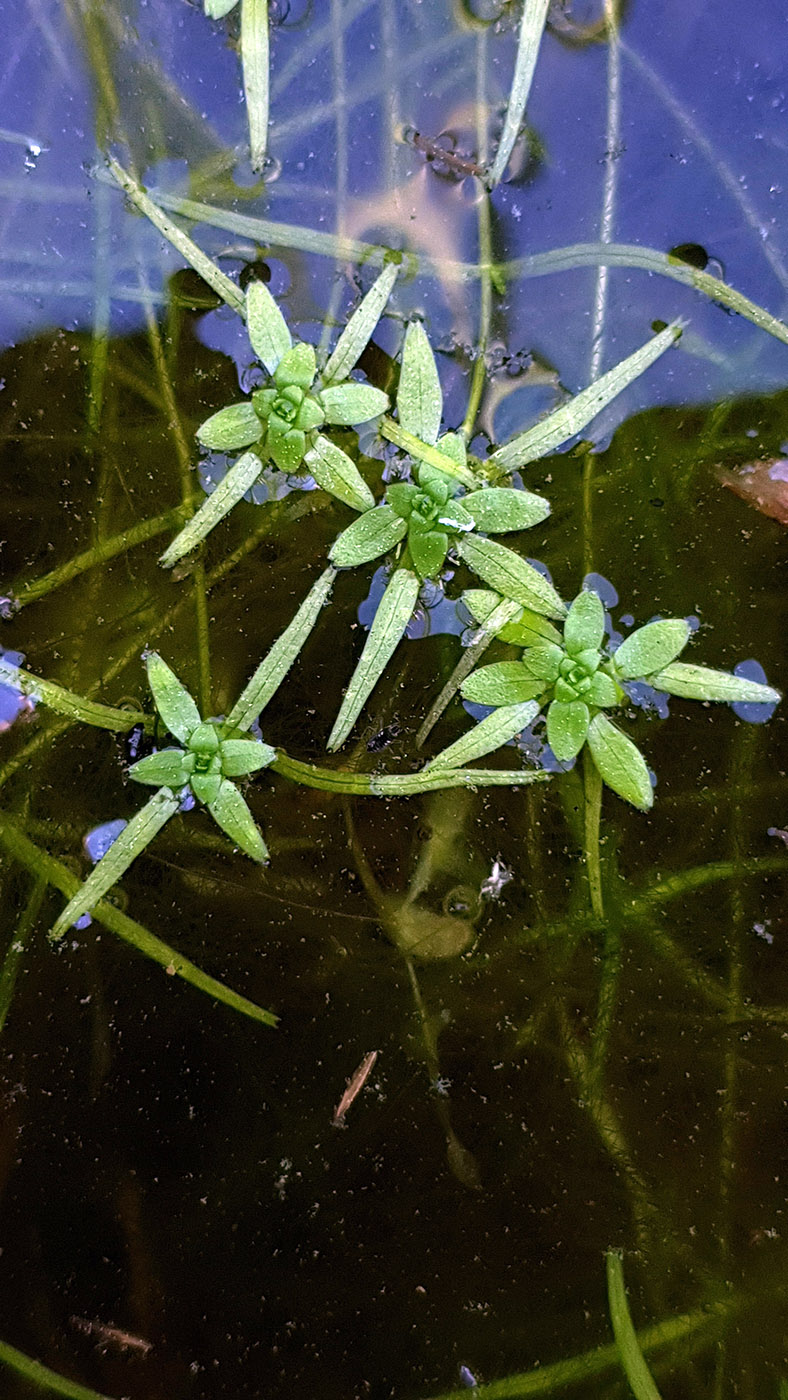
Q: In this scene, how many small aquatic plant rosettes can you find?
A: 4